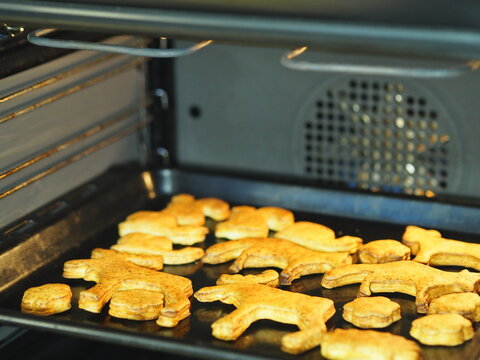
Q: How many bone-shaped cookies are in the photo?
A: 0